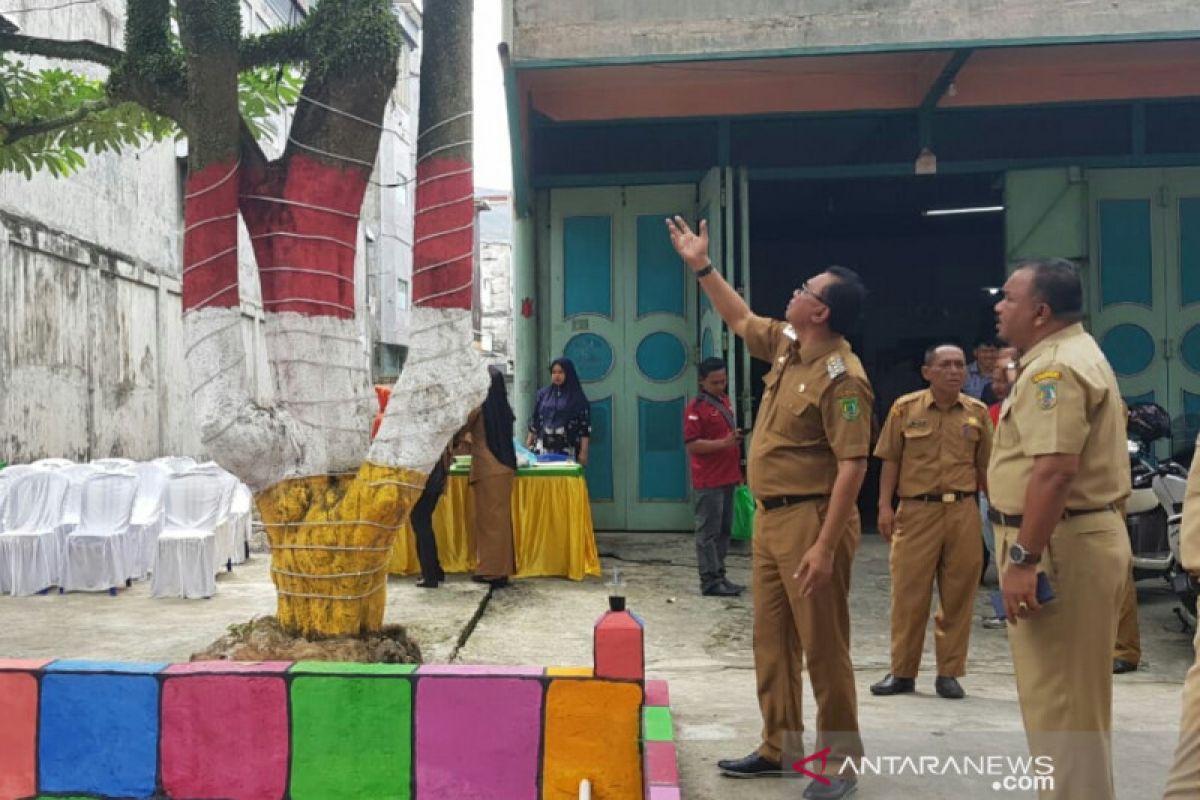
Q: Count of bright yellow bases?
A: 1